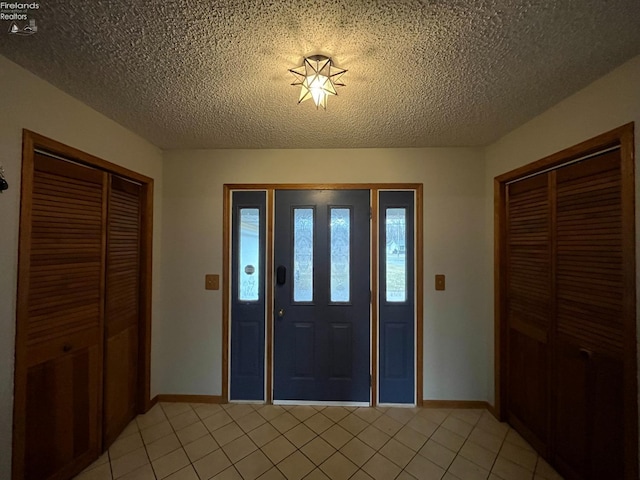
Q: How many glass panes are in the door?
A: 2